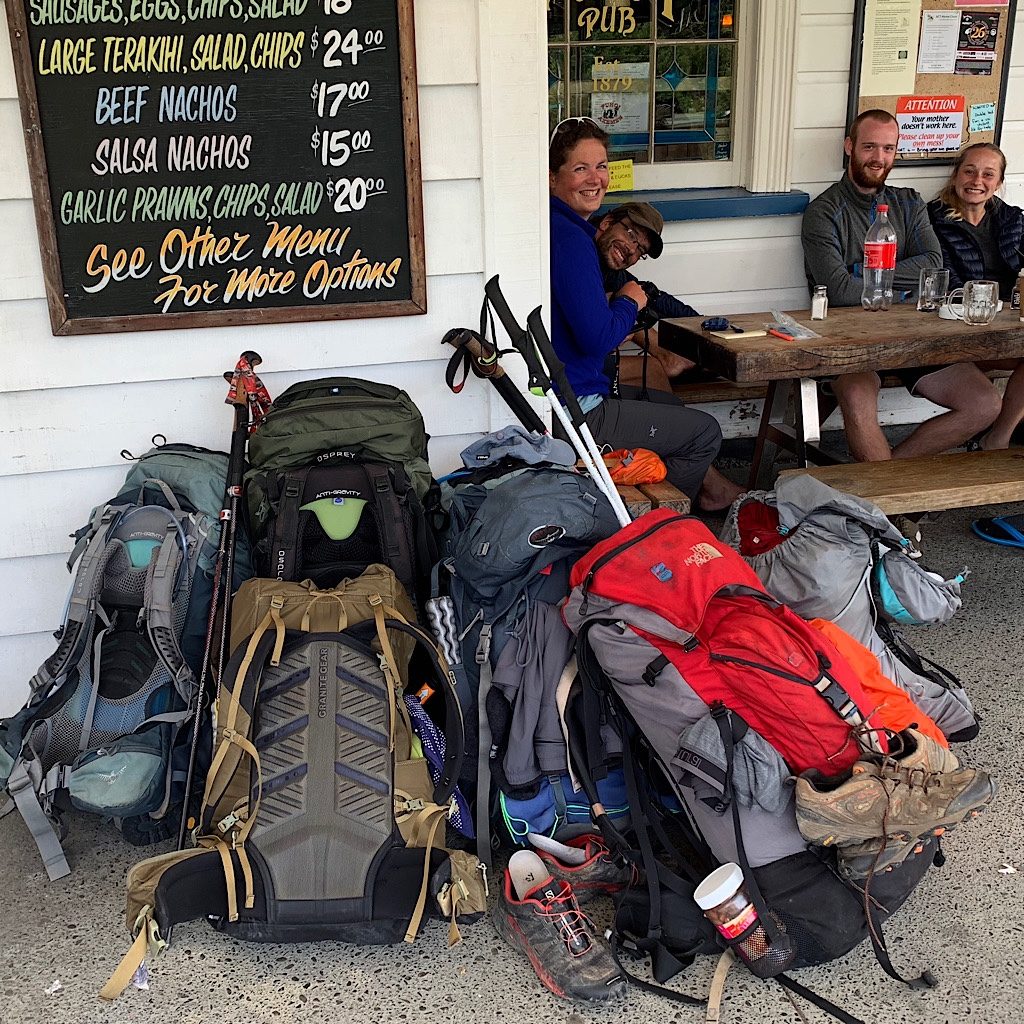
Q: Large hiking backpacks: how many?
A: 6